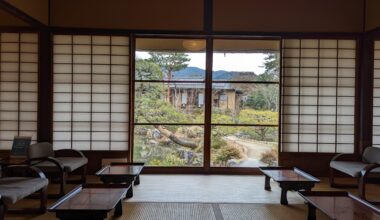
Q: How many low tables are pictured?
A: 4